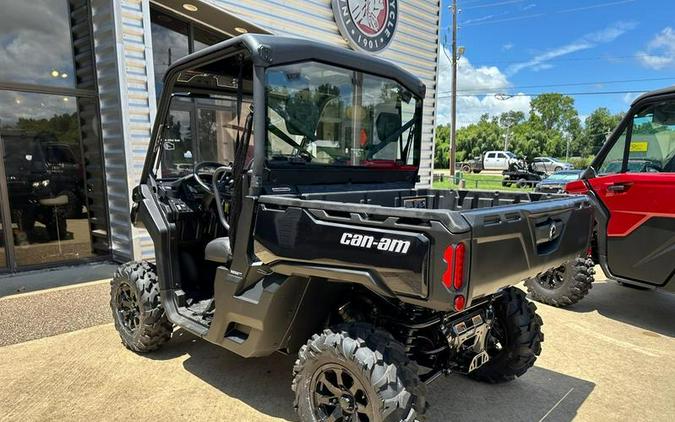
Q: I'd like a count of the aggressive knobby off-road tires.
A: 4